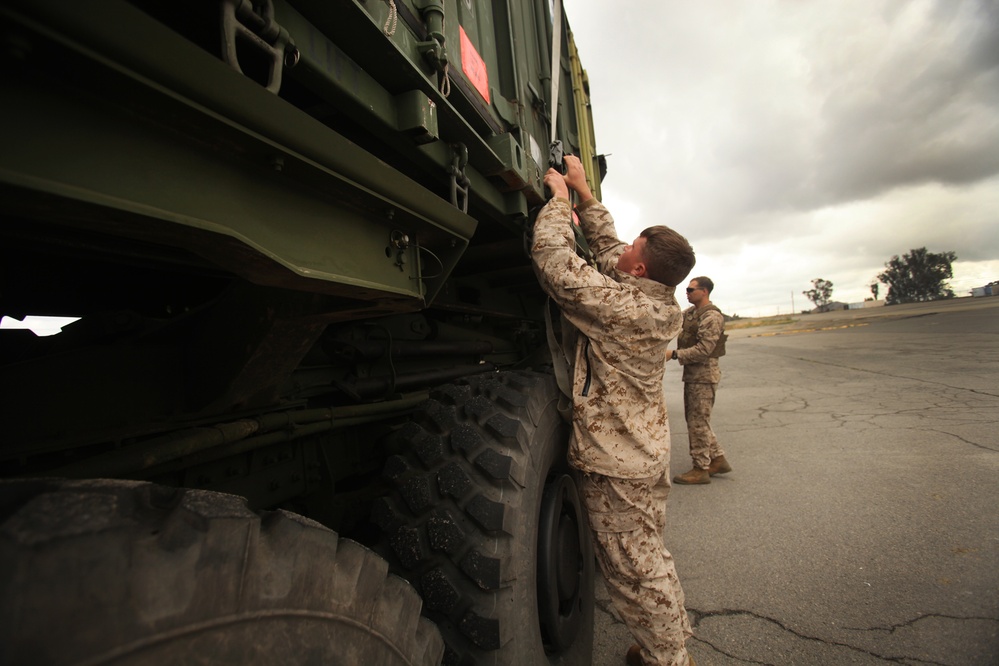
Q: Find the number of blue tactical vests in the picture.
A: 0